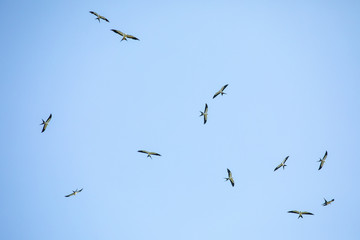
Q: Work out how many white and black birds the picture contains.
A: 12